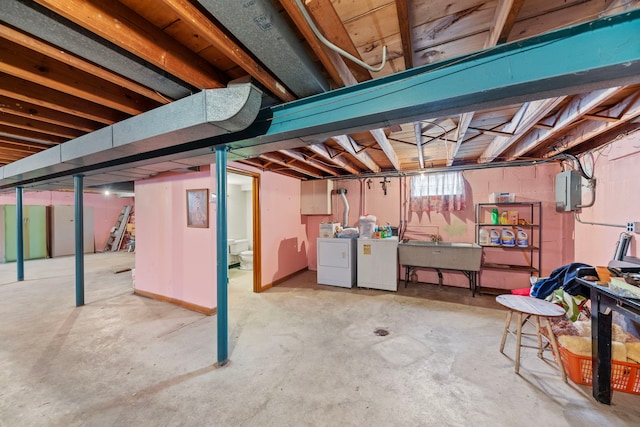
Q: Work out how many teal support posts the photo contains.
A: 3